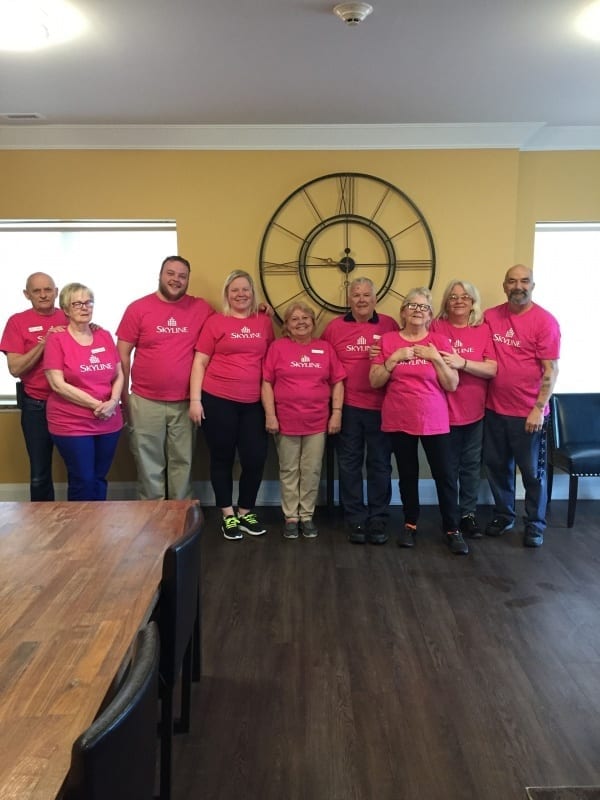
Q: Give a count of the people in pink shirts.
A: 9